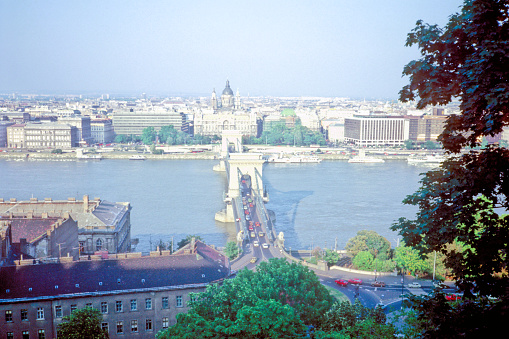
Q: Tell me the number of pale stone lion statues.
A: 2